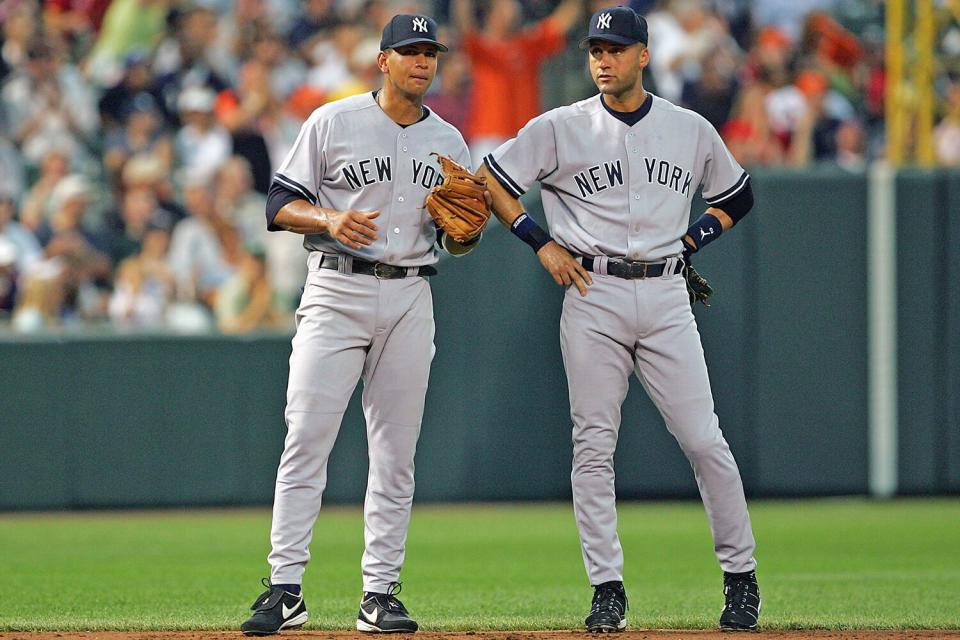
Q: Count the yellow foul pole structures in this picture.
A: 1